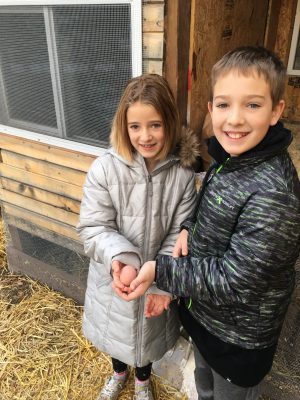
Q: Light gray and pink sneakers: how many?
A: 2